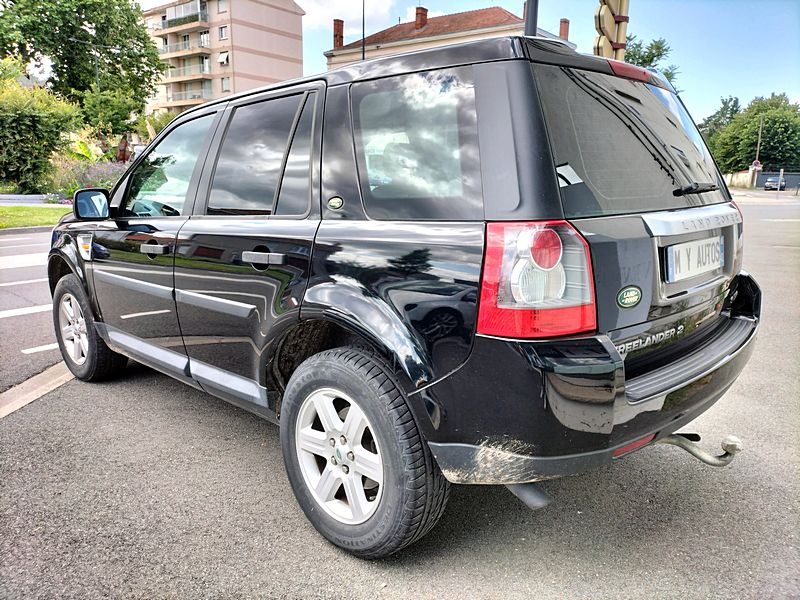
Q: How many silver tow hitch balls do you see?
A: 1